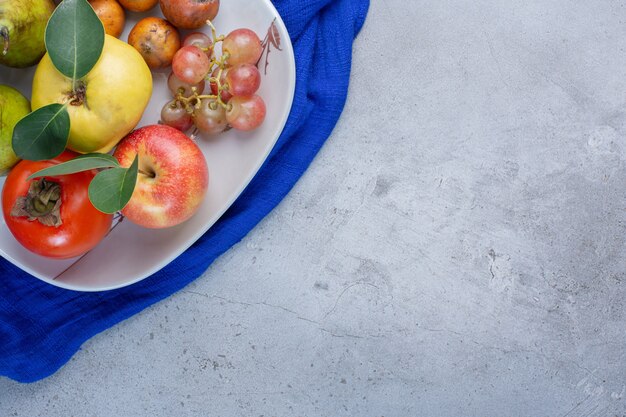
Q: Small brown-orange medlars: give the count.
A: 4